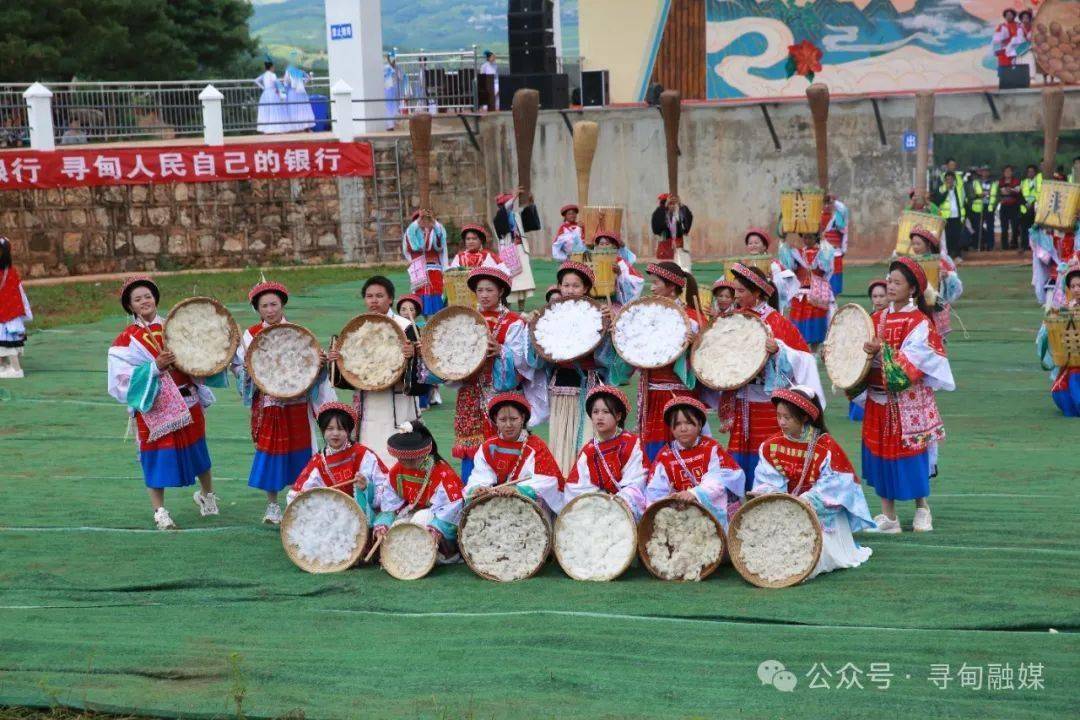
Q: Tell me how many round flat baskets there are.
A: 14